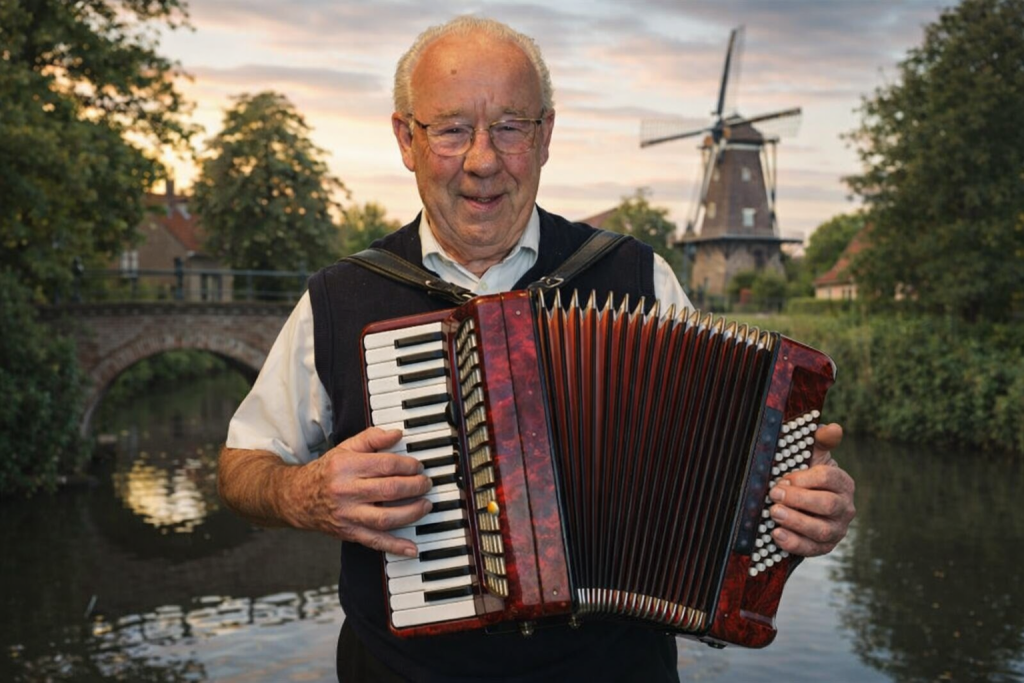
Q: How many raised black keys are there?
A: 13